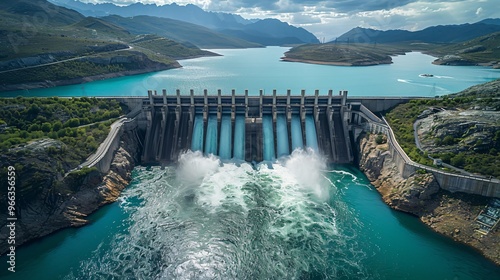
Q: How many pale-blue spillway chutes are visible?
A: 8